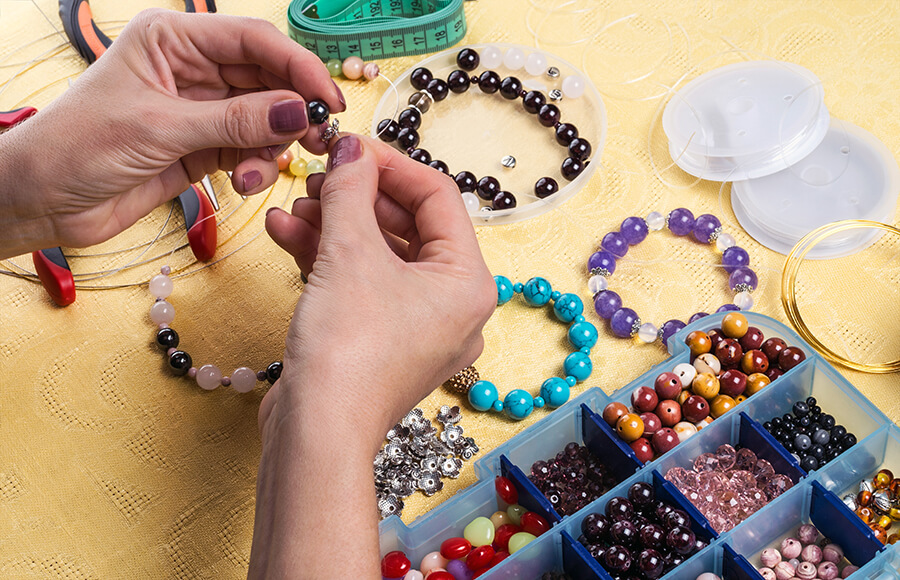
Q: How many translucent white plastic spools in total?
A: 2